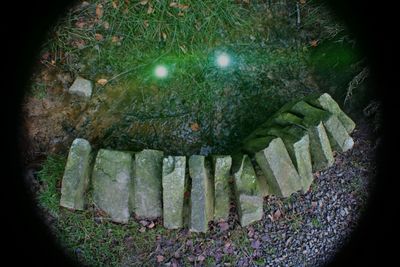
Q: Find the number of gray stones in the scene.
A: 13